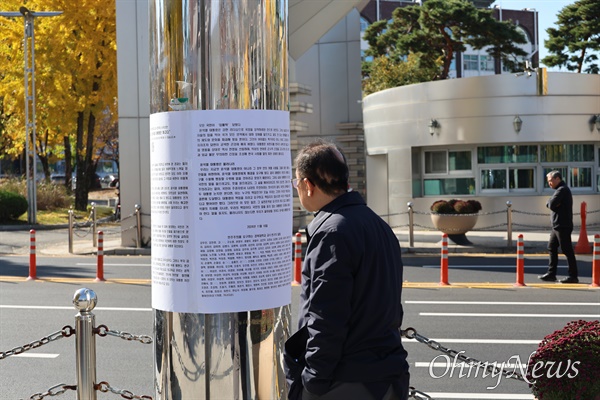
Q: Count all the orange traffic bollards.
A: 6